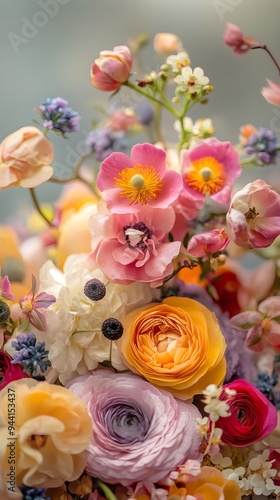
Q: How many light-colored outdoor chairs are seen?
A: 0